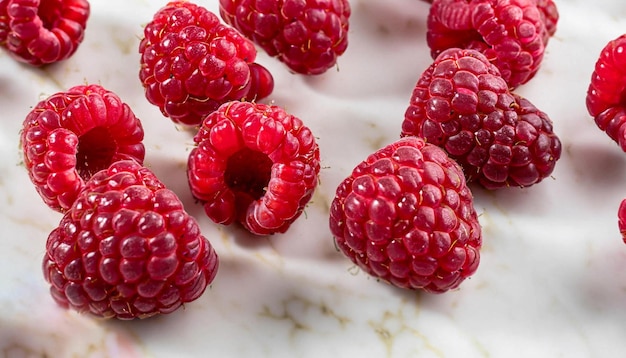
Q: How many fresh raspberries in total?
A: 11